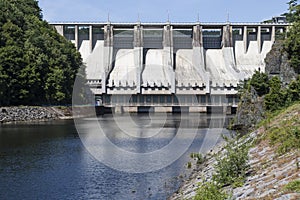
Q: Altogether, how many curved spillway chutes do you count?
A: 4